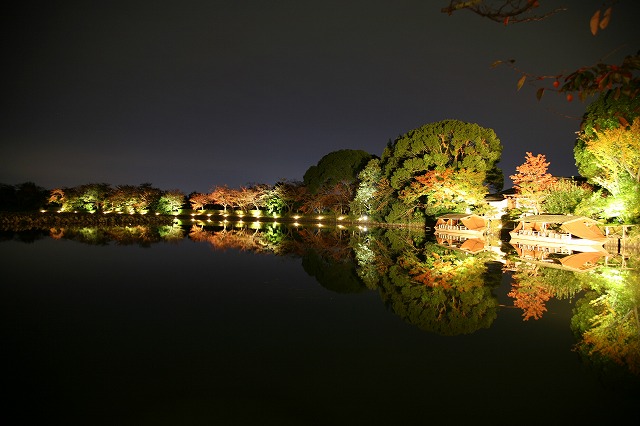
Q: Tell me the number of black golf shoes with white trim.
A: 0